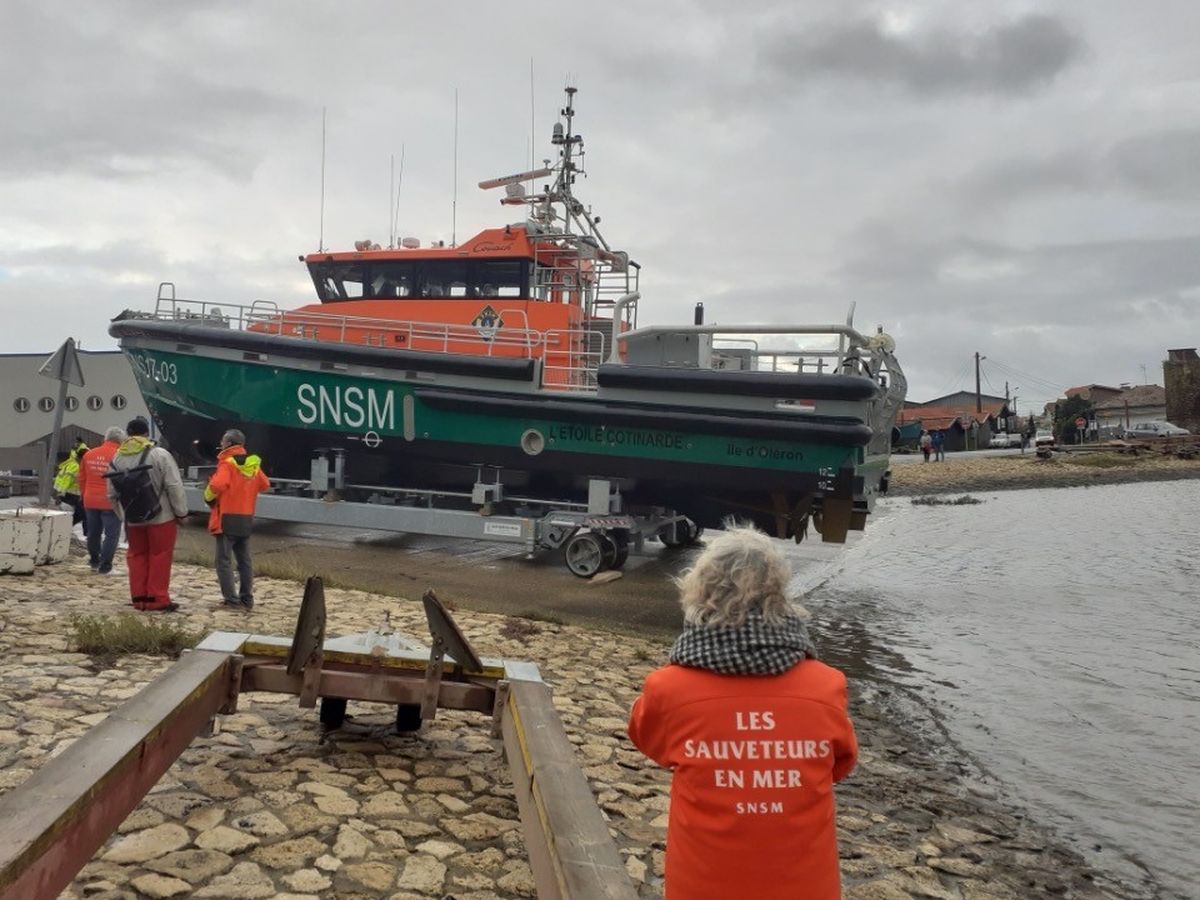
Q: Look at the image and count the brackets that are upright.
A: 2